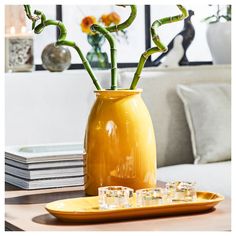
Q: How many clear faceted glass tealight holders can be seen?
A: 3